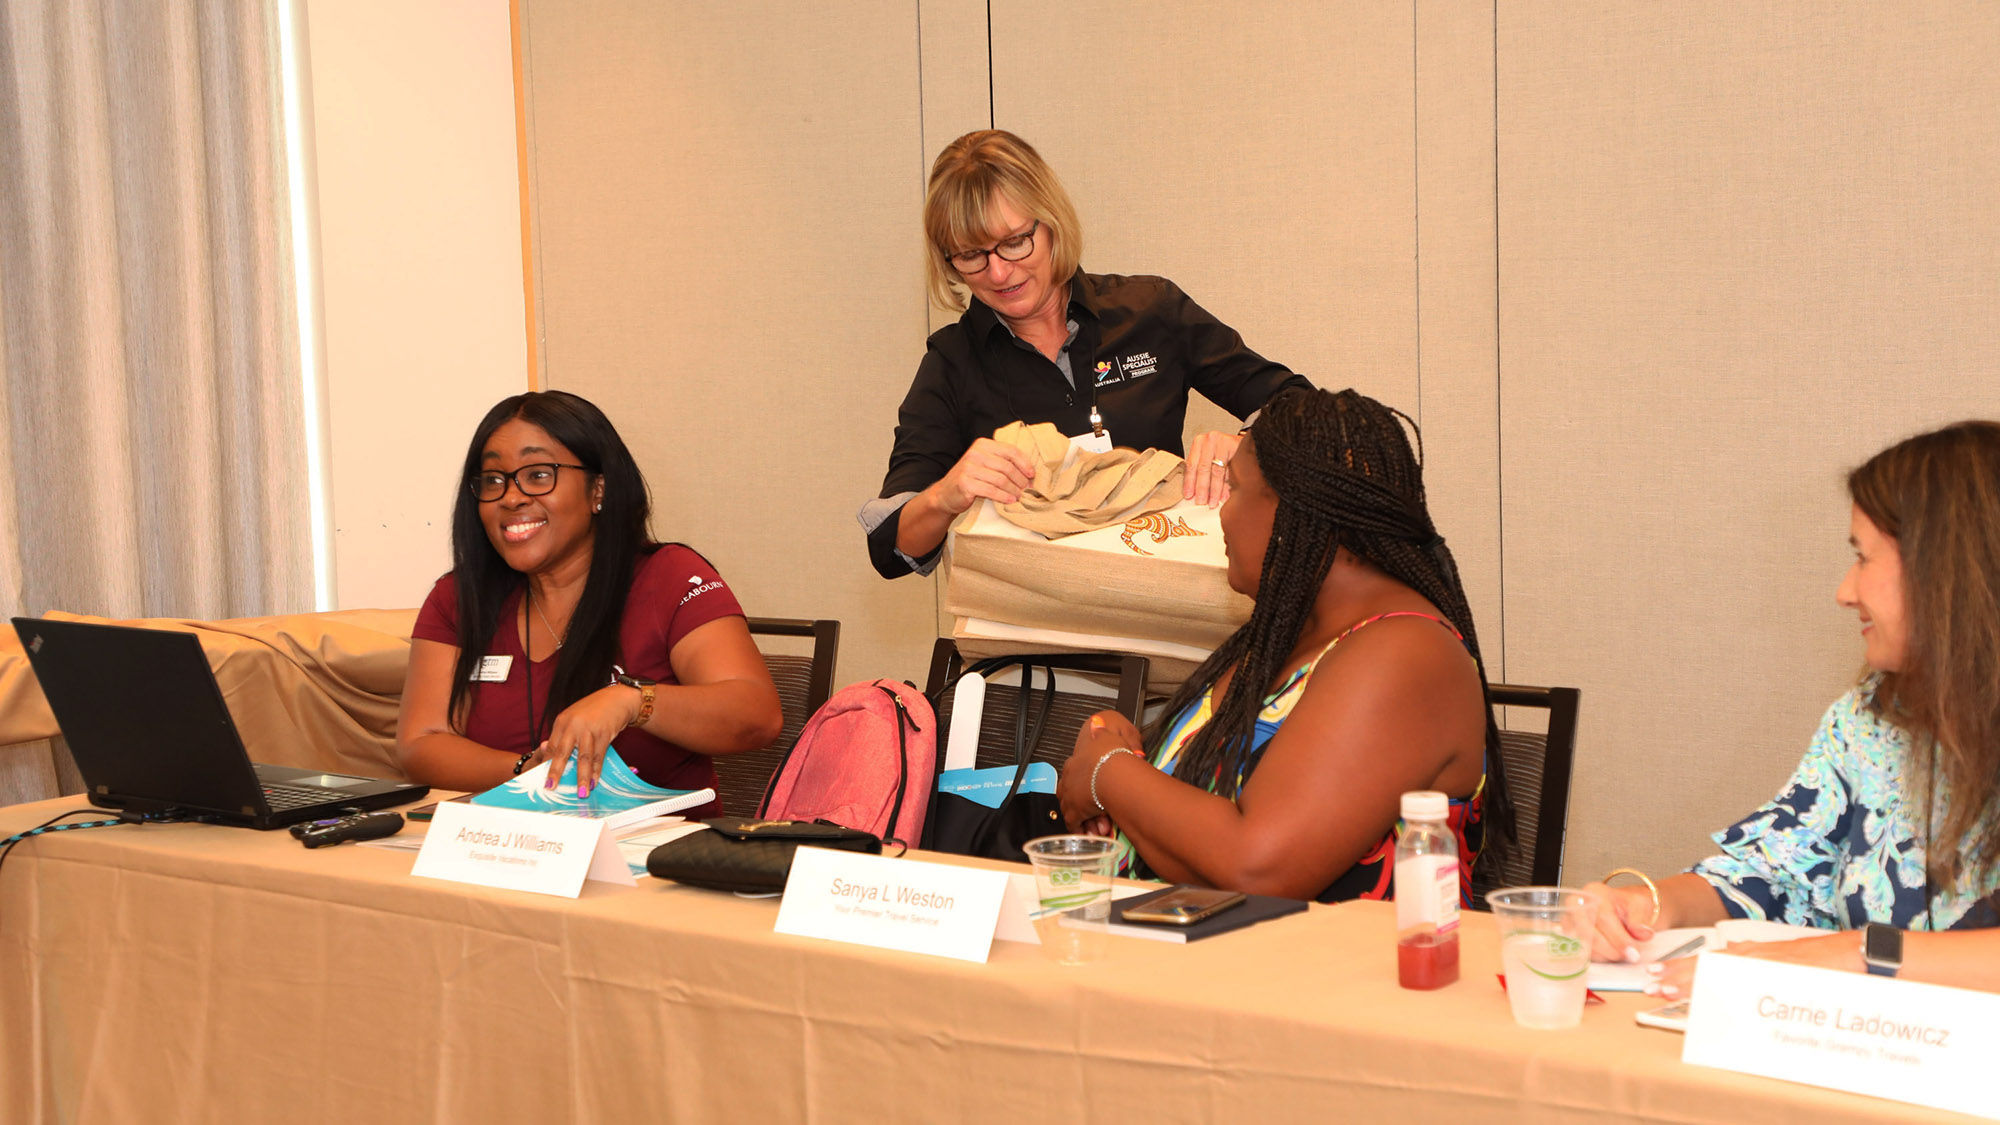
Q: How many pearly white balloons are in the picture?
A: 0